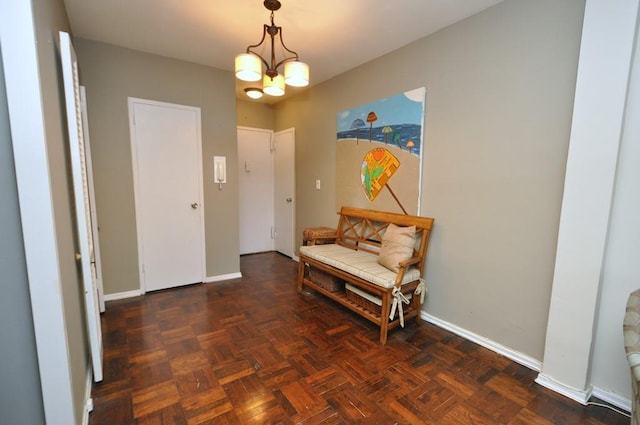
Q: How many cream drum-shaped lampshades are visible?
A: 3